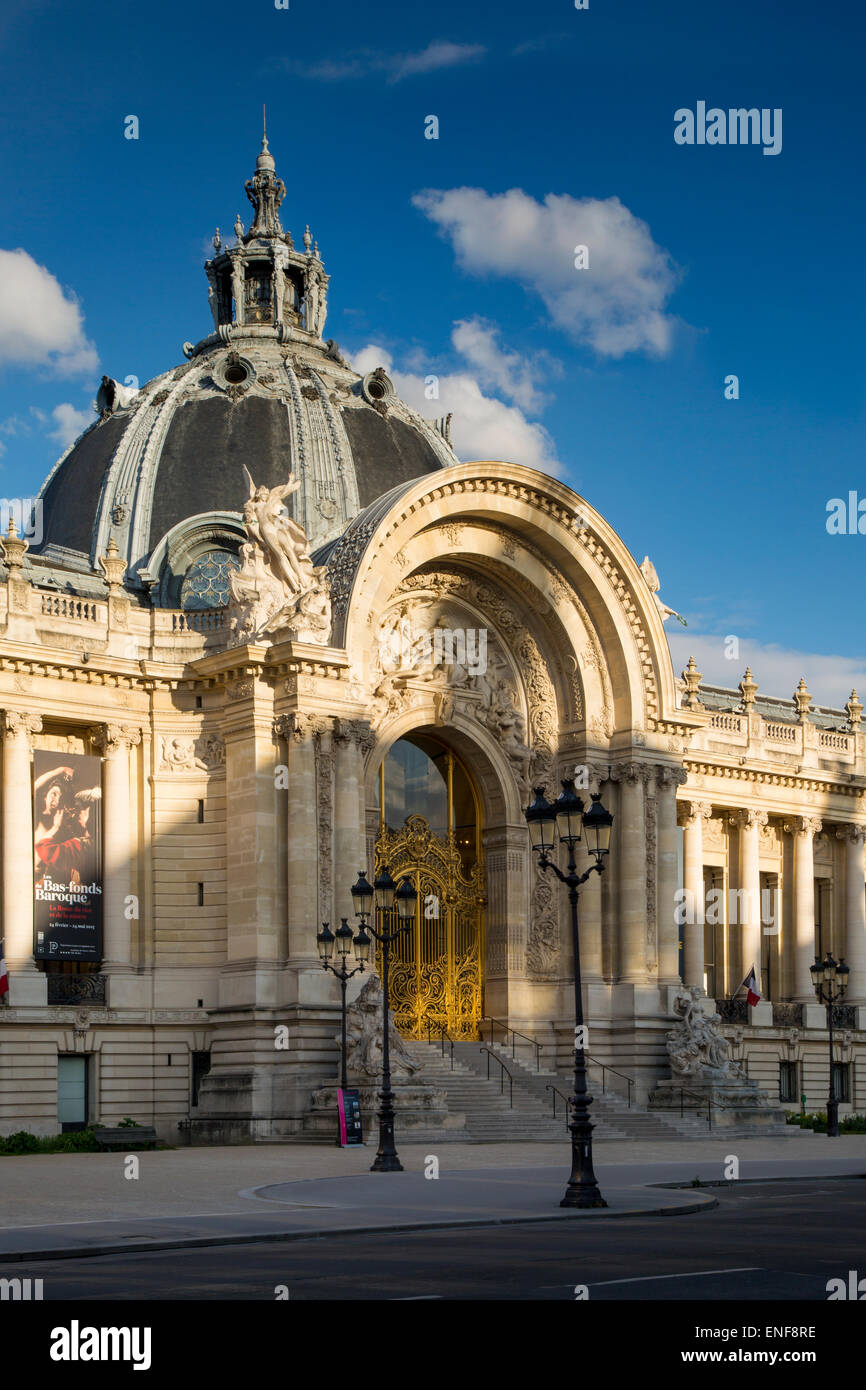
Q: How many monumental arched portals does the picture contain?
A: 1